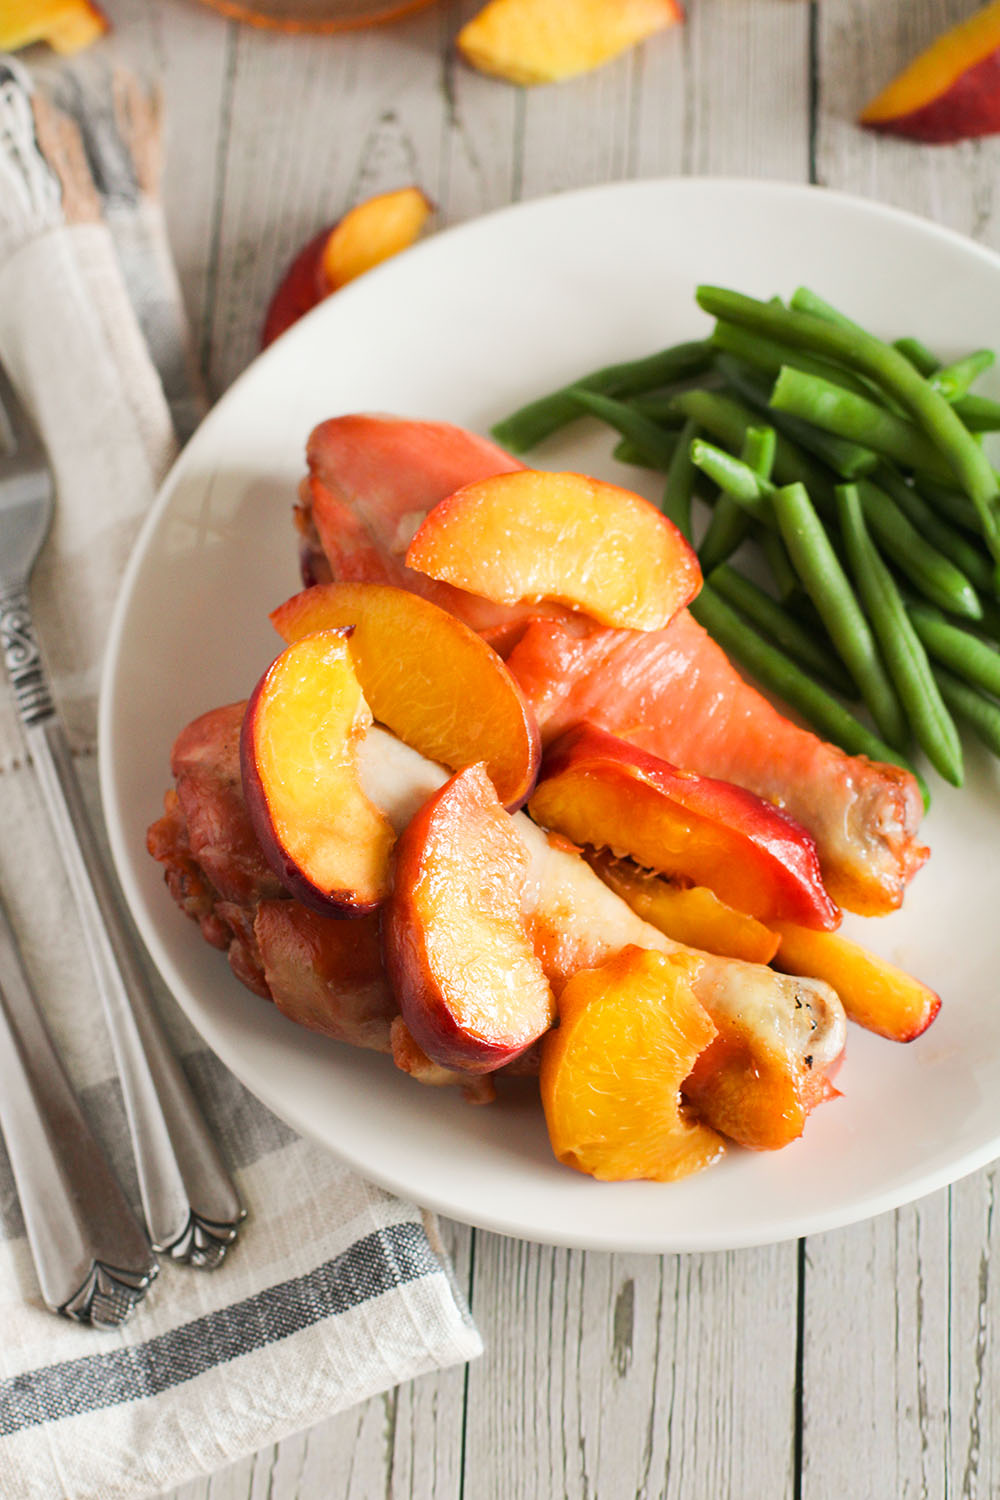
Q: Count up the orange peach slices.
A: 12